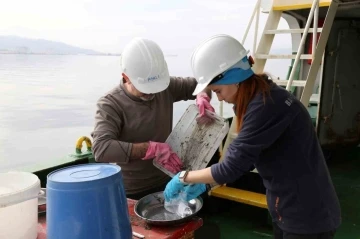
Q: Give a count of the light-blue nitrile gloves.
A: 2